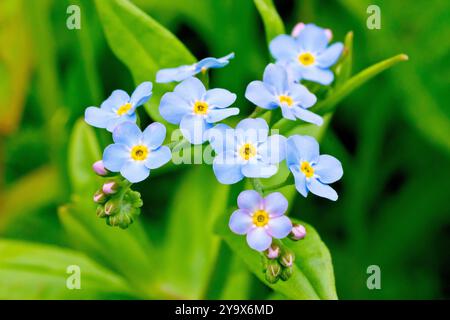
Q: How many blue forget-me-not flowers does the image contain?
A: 9